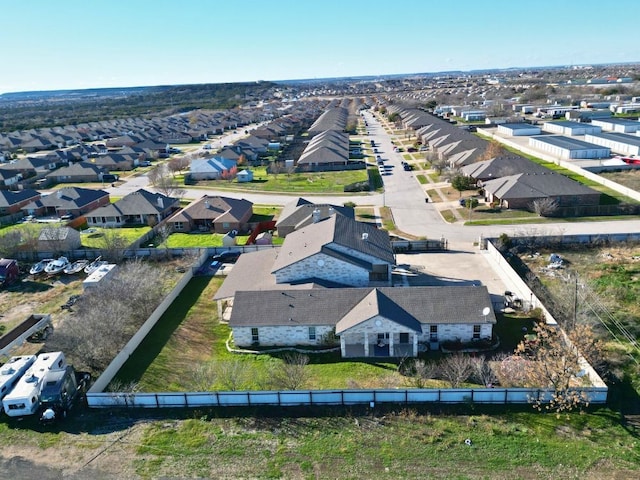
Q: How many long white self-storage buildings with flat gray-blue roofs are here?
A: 5